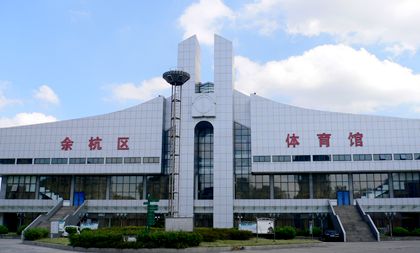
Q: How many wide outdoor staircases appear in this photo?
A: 2